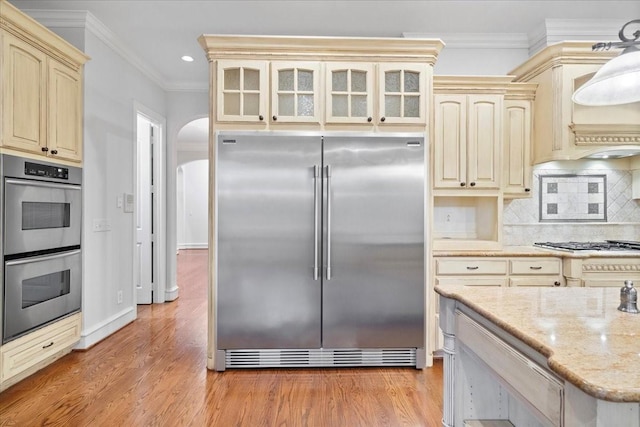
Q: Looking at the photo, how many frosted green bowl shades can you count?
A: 0